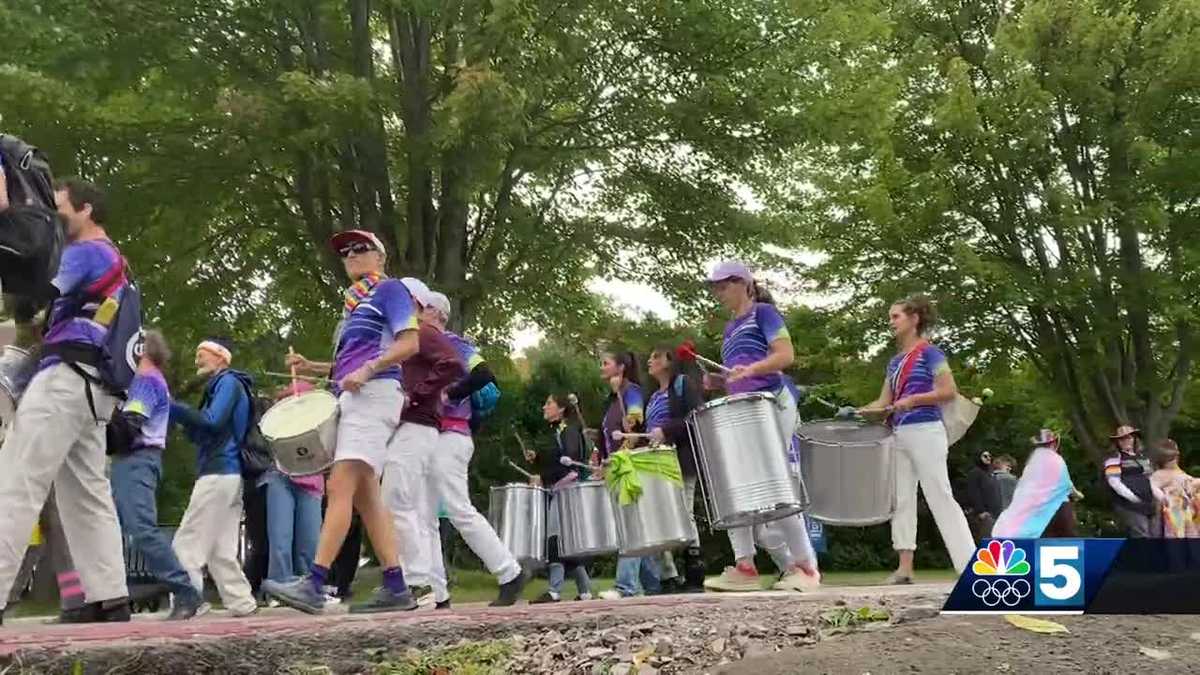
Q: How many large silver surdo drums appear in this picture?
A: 5